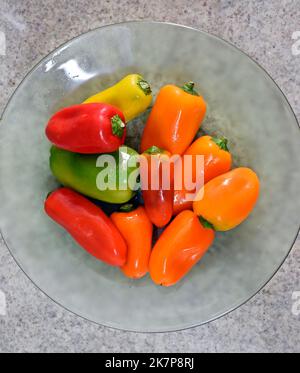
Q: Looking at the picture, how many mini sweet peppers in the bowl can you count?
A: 10